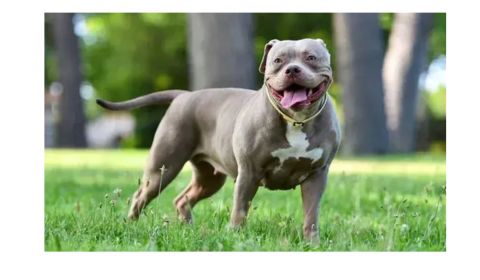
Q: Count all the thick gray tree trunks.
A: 4